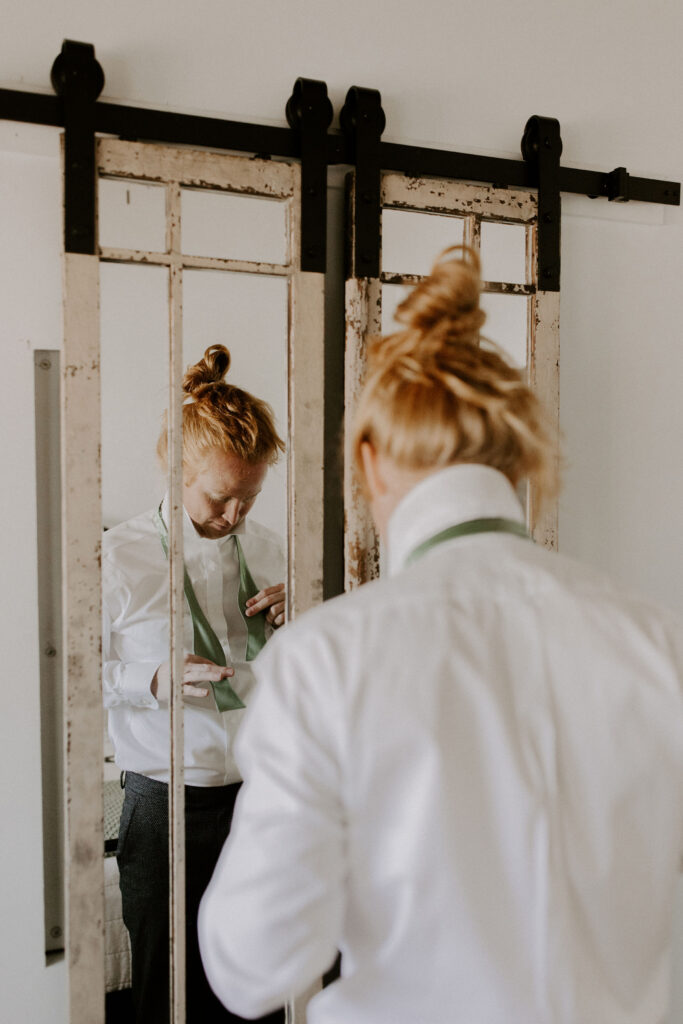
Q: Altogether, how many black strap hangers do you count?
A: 4